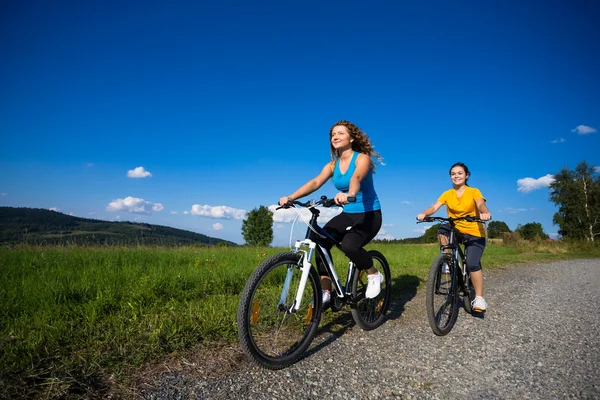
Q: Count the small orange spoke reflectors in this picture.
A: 4